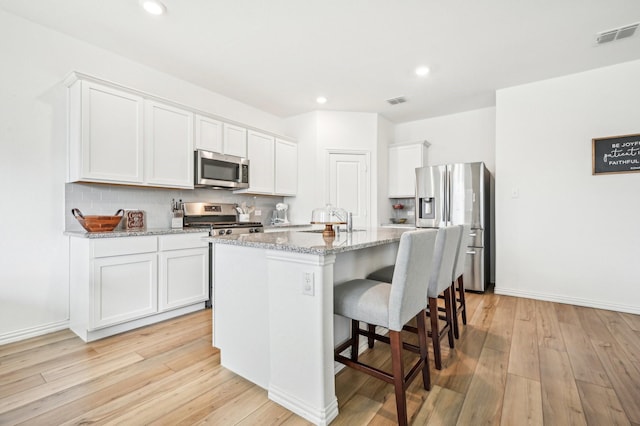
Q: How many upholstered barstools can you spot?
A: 3